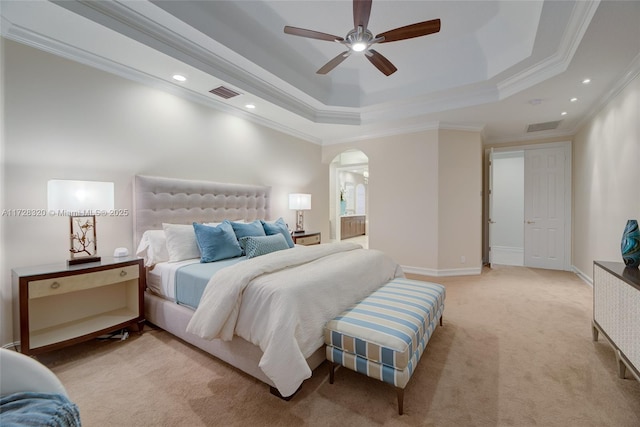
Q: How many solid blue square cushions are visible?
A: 3